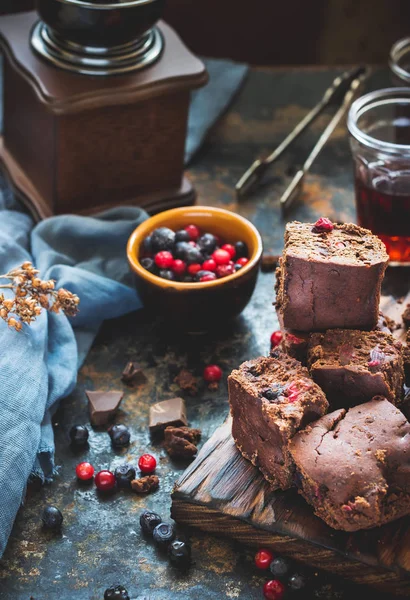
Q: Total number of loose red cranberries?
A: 7